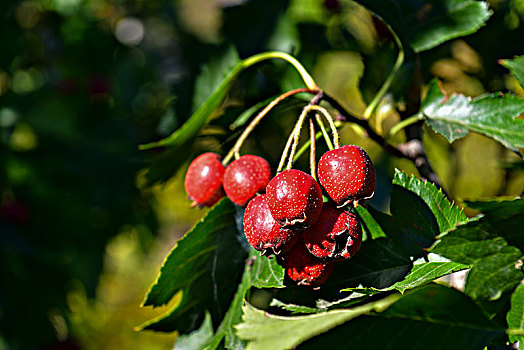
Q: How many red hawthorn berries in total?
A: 7